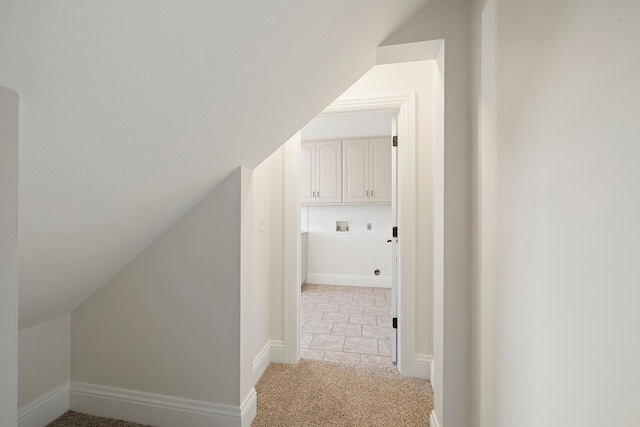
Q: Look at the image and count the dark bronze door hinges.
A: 3